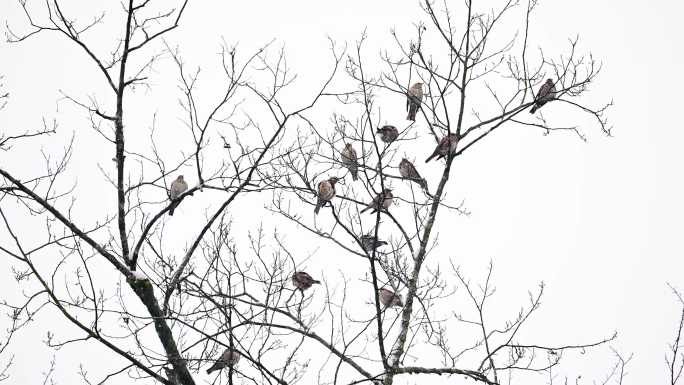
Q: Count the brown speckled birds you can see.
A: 13